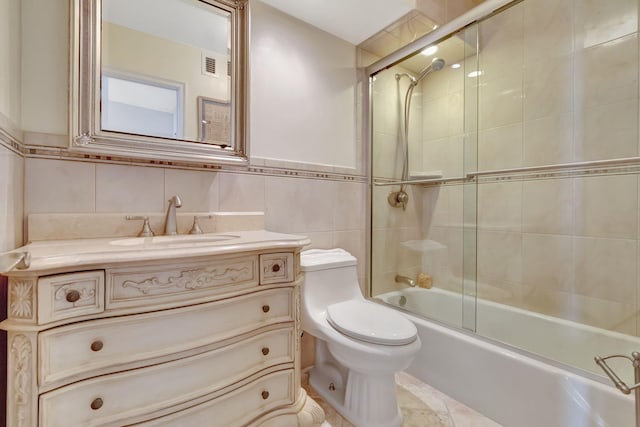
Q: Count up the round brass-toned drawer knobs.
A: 7